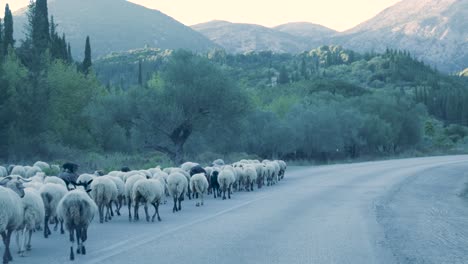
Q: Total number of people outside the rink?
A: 0